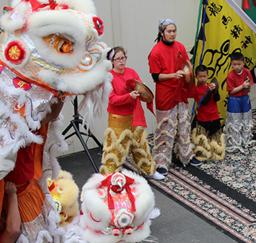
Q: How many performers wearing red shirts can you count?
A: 4